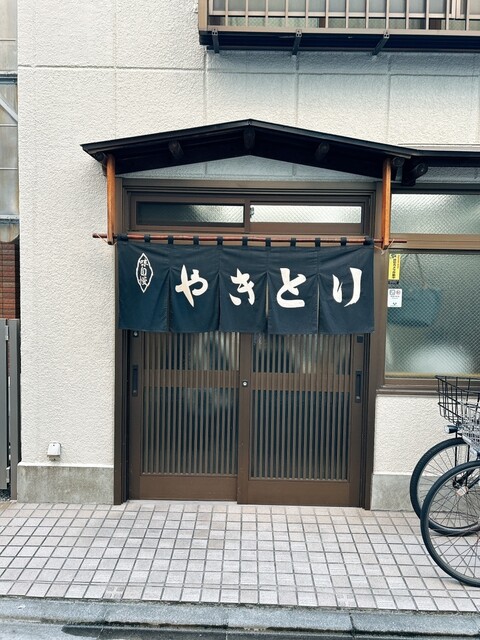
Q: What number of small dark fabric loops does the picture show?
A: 11